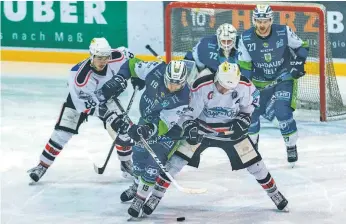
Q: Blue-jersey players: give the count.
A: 3